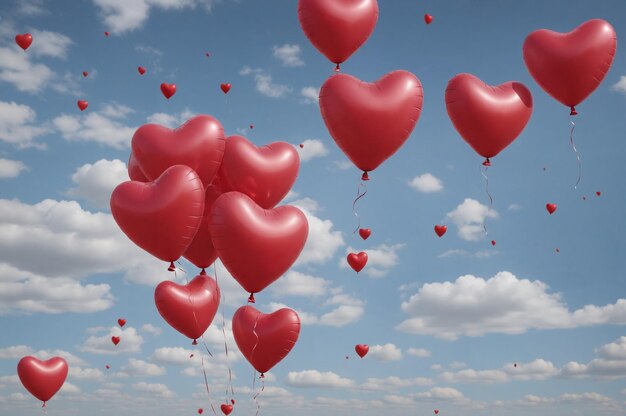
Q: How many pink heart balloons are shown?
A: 0